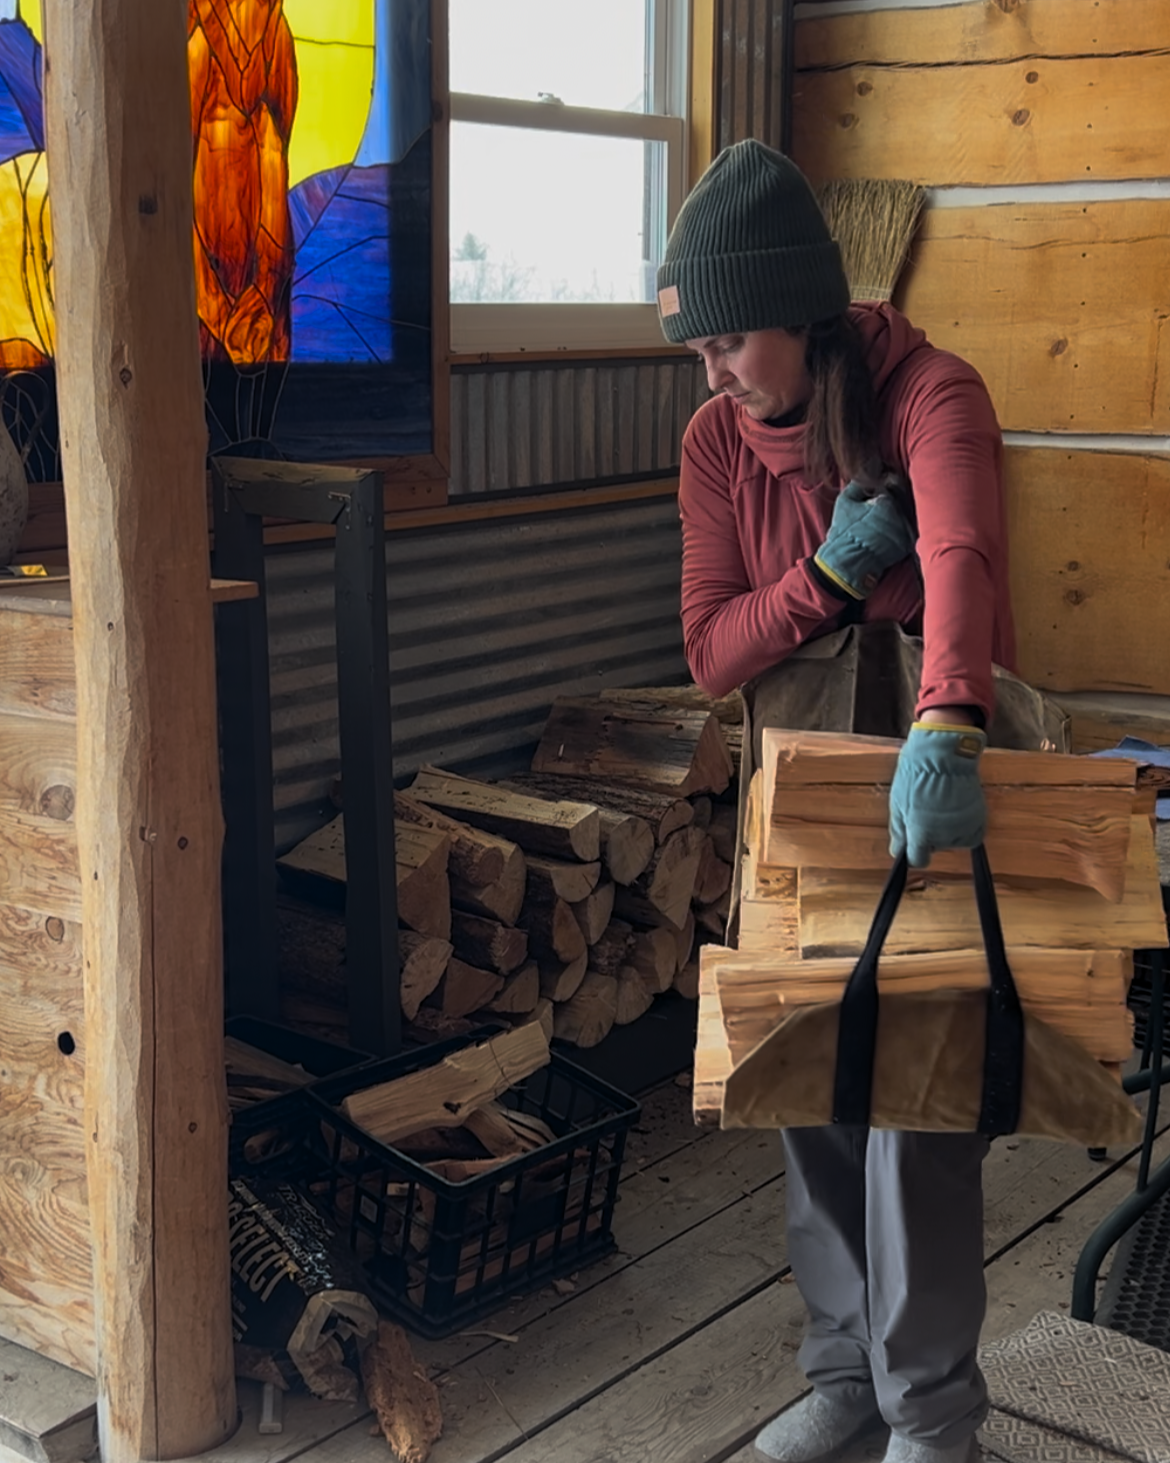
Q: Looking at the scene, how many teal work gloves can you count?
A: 2